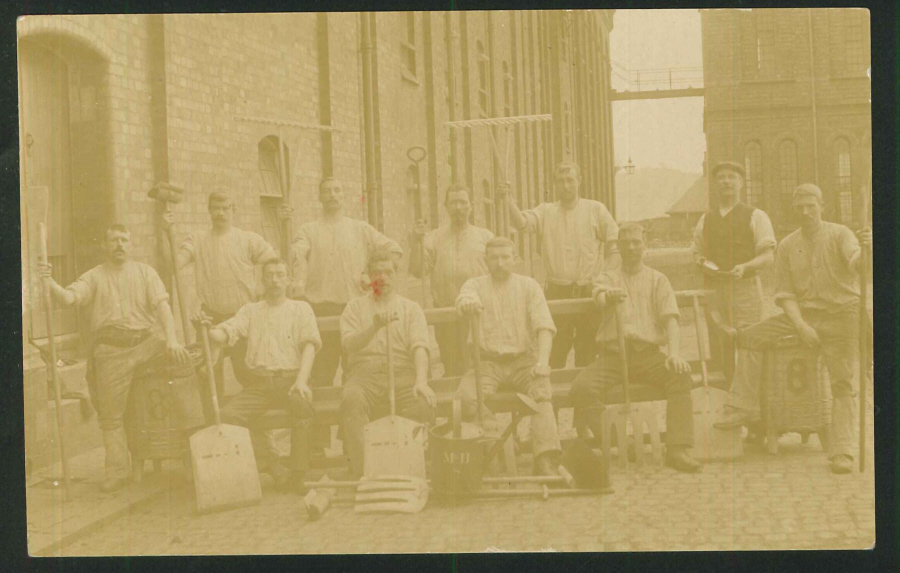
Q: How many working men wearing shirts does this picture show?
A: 11